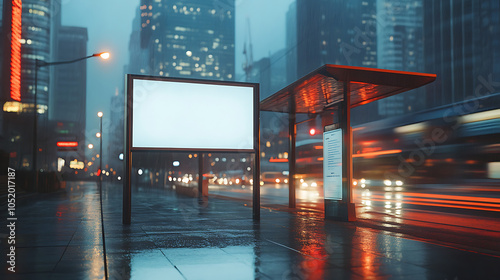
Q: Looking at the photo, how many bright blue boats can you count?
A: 0